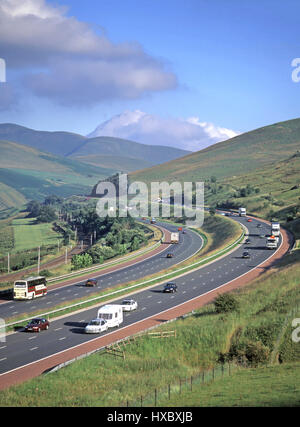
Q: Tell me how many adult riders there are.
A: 0